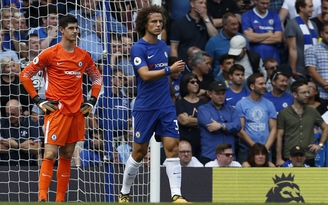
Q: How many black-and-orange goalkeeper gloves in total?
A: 2